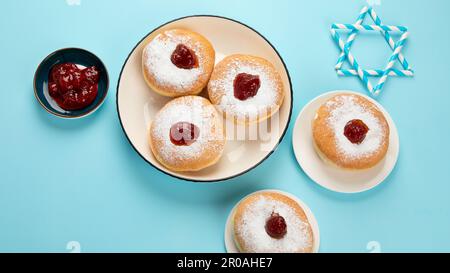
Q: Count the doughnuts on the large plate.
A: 3